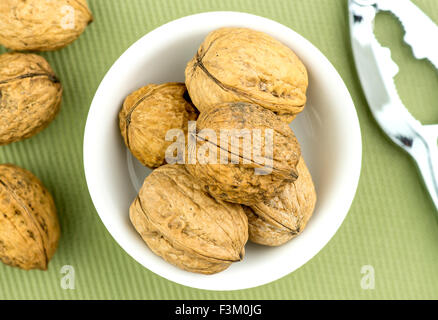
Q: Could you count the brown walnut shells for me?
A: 8